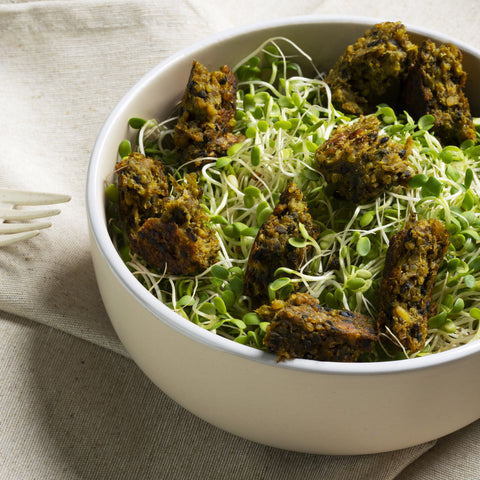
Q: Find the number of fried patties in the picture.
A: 9